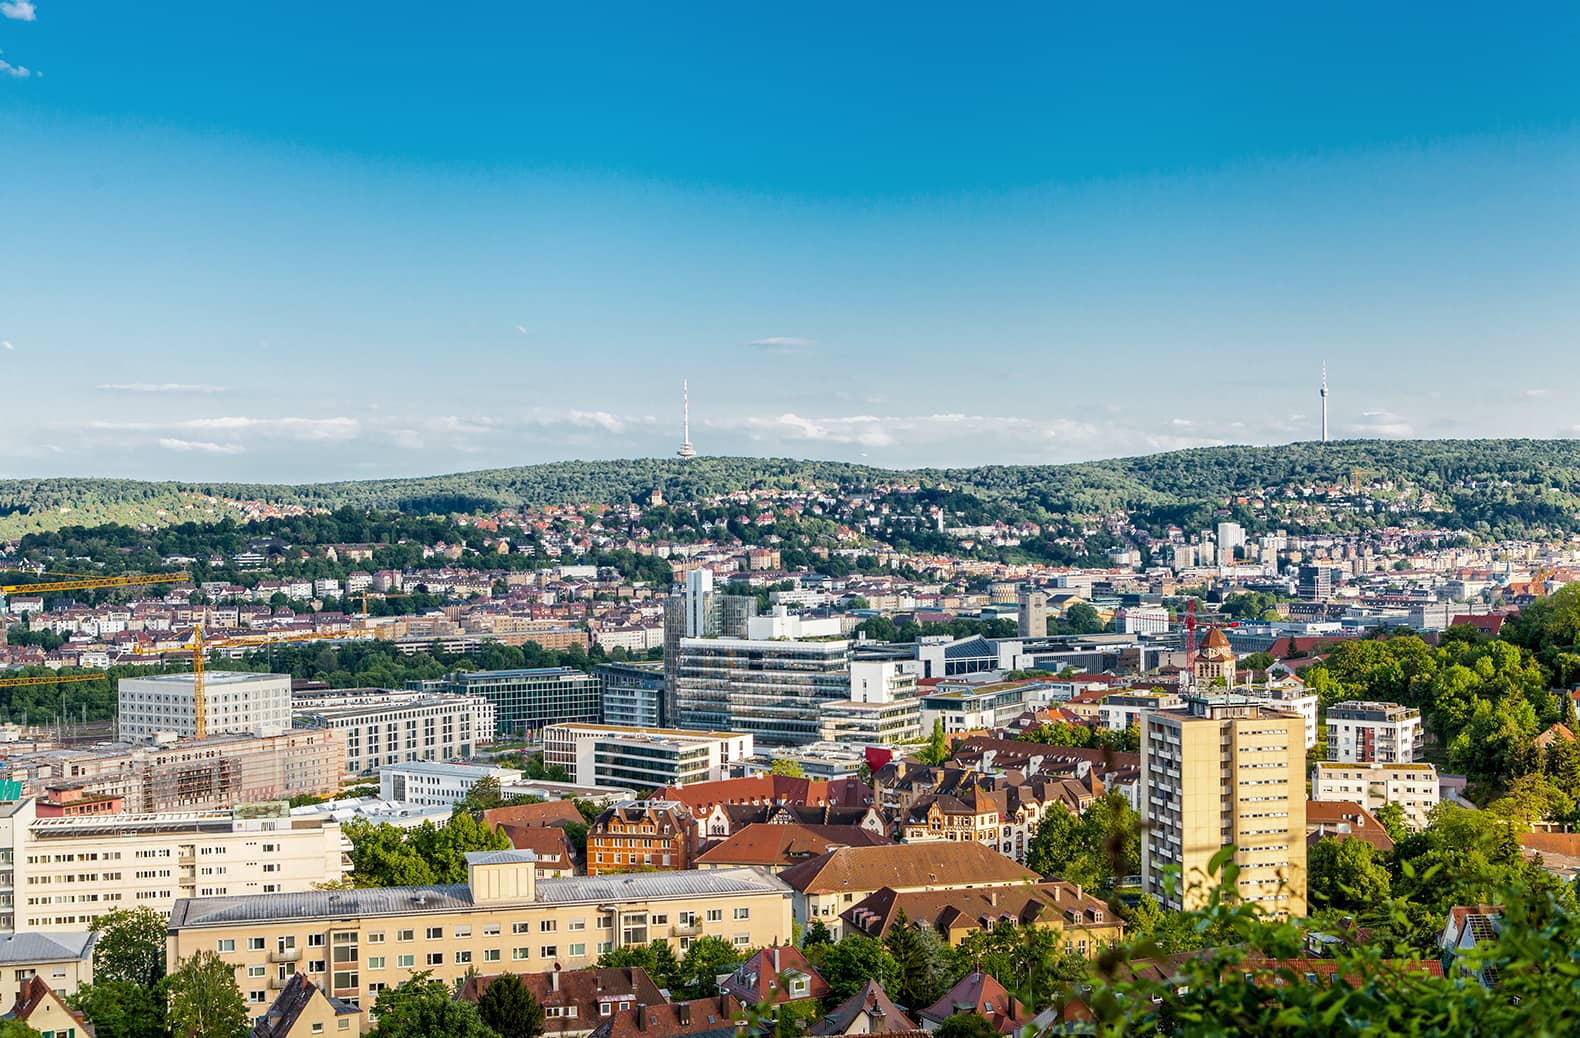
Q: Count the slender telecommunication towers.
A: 2